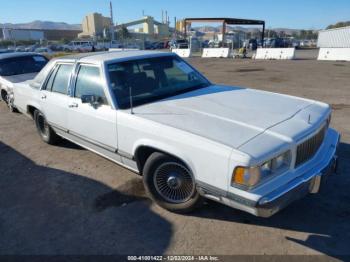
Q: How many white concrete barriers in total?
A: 4